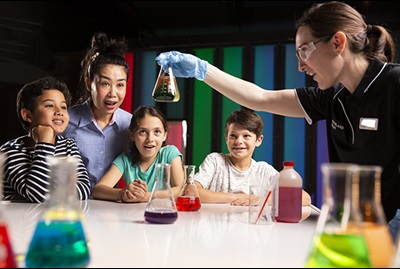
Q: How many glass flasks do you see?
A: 7